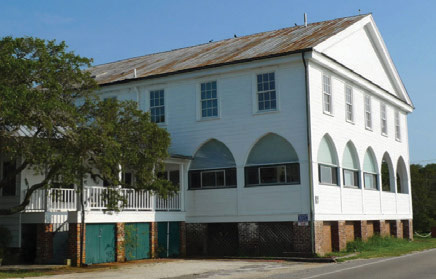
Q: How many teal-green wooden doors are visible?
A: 3